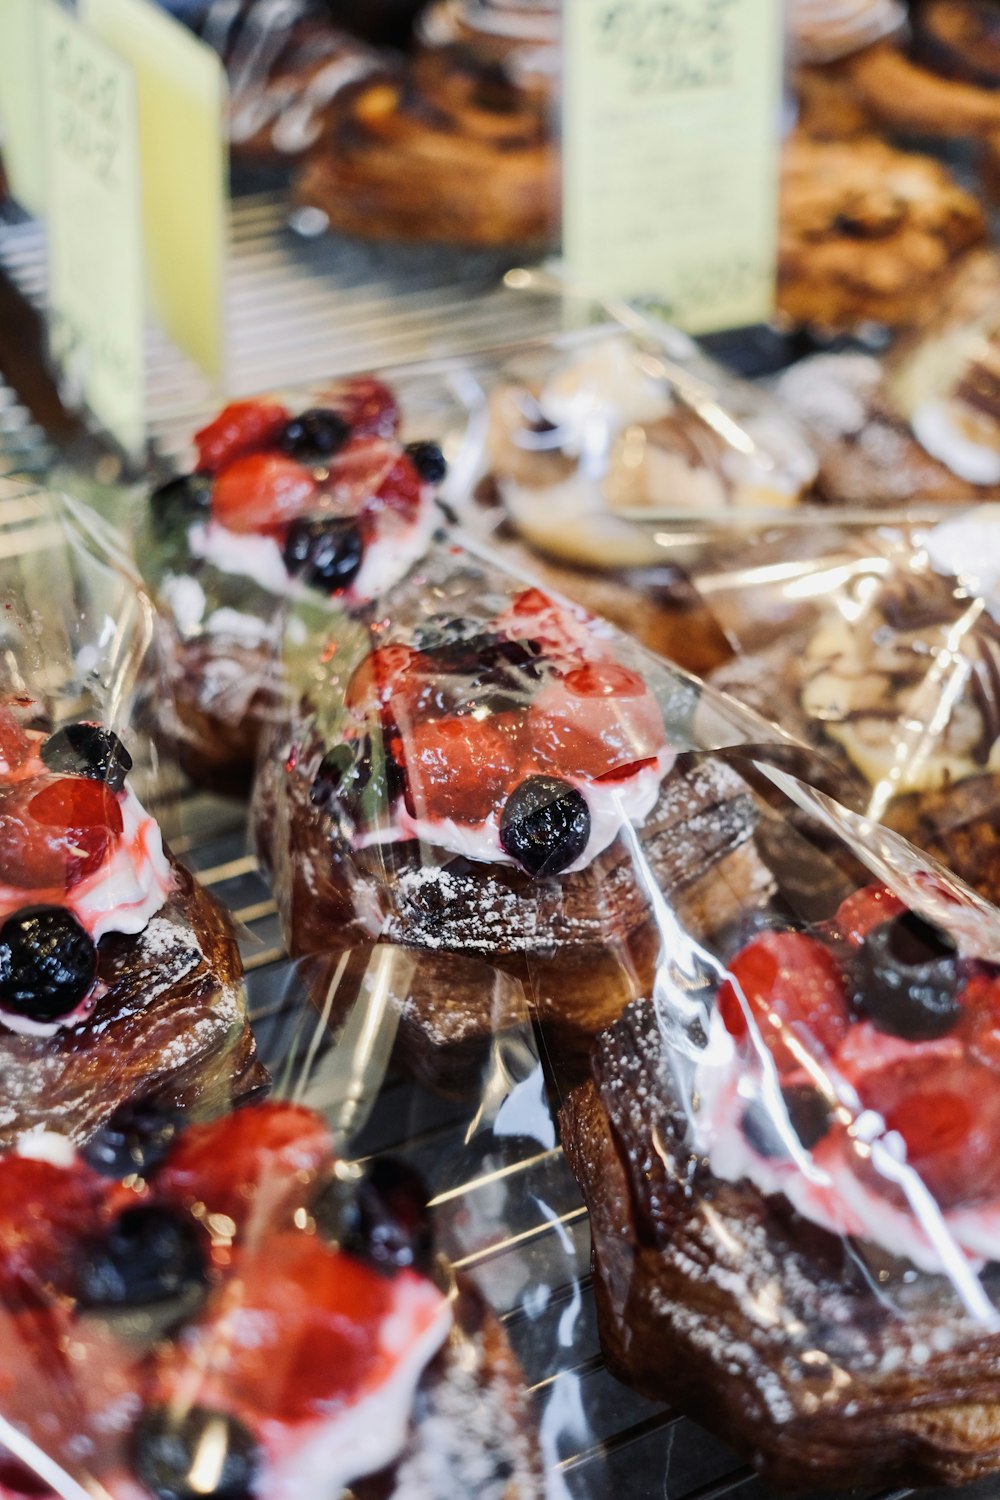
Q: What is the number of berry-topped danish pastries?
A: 5